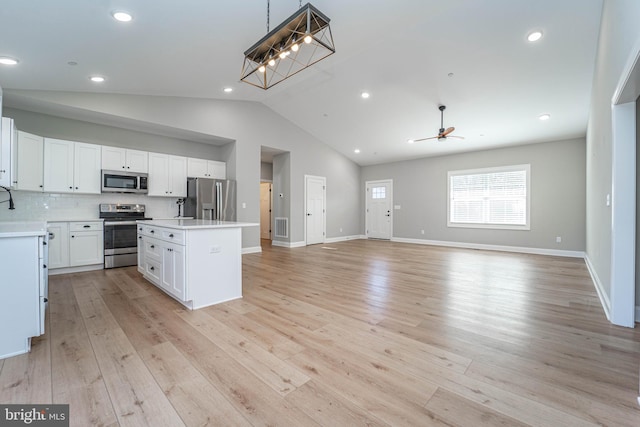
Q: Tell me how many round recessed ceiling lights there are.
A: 9